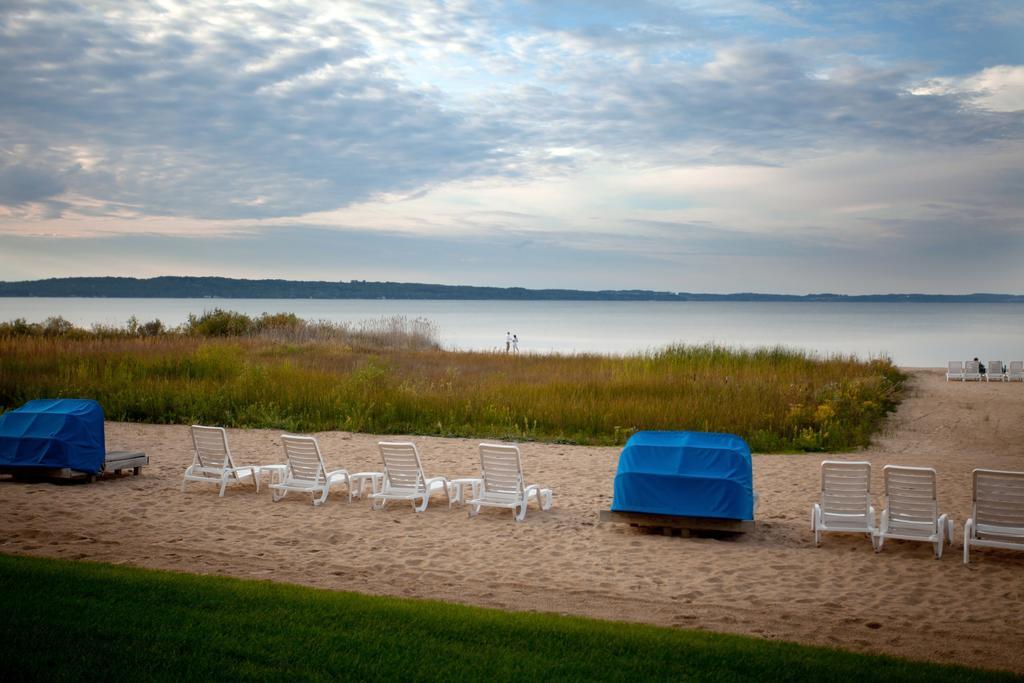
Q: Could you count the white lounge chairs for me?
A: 11